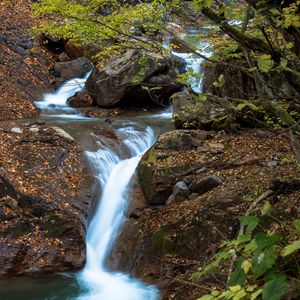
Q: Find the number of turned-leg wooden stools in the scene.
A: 0